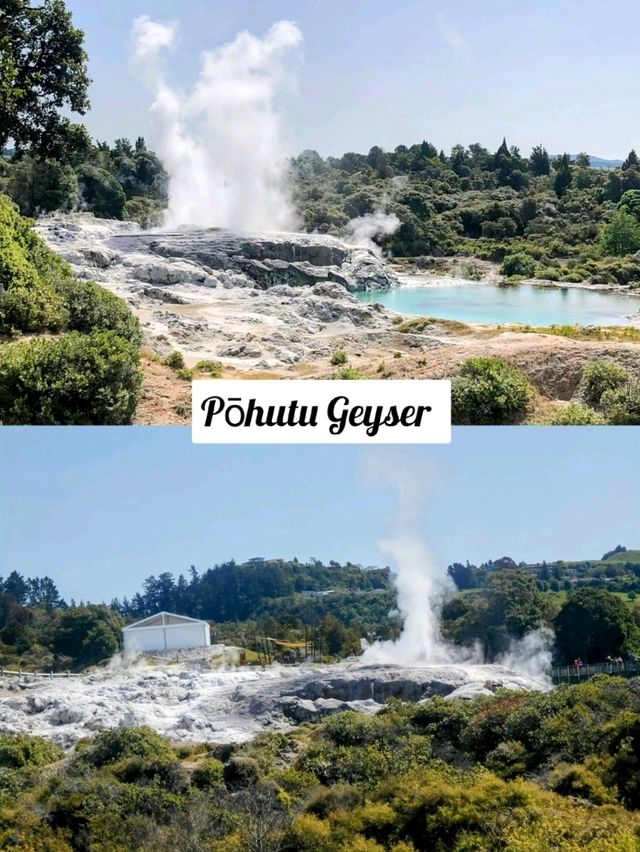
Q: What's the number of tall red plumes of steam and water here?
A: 0